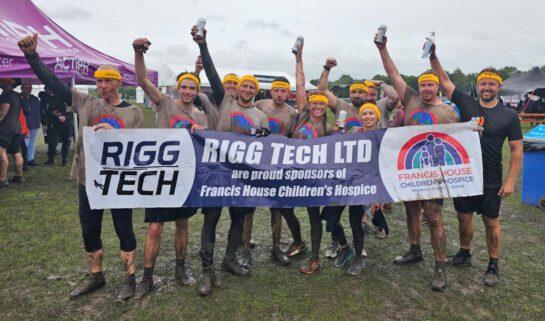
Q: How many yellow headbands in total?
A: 11